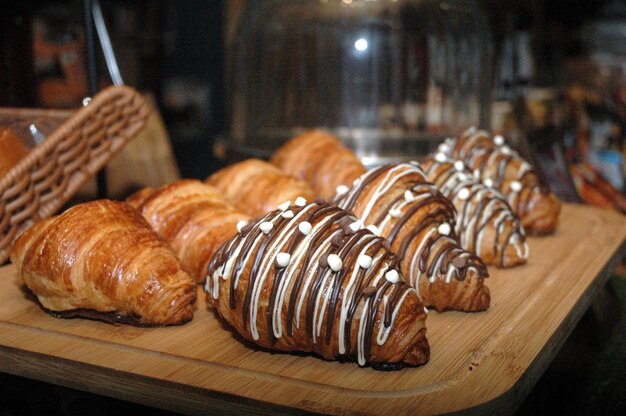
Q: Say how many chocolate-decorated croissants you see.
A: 4